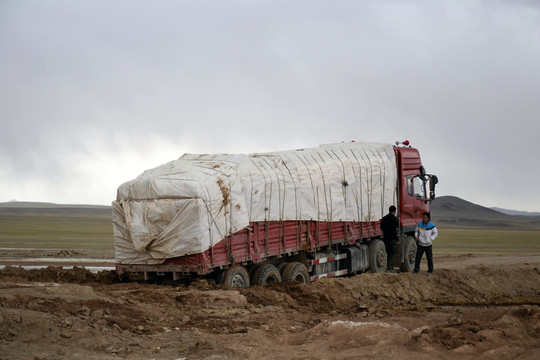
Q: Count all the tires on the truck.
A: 5